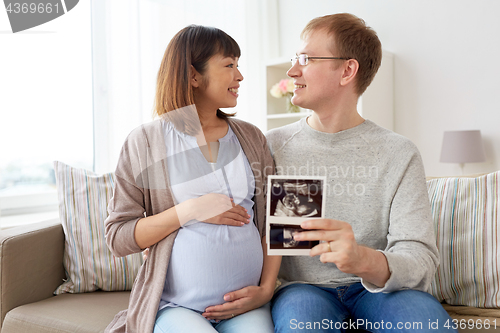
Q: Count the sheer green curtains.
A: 0